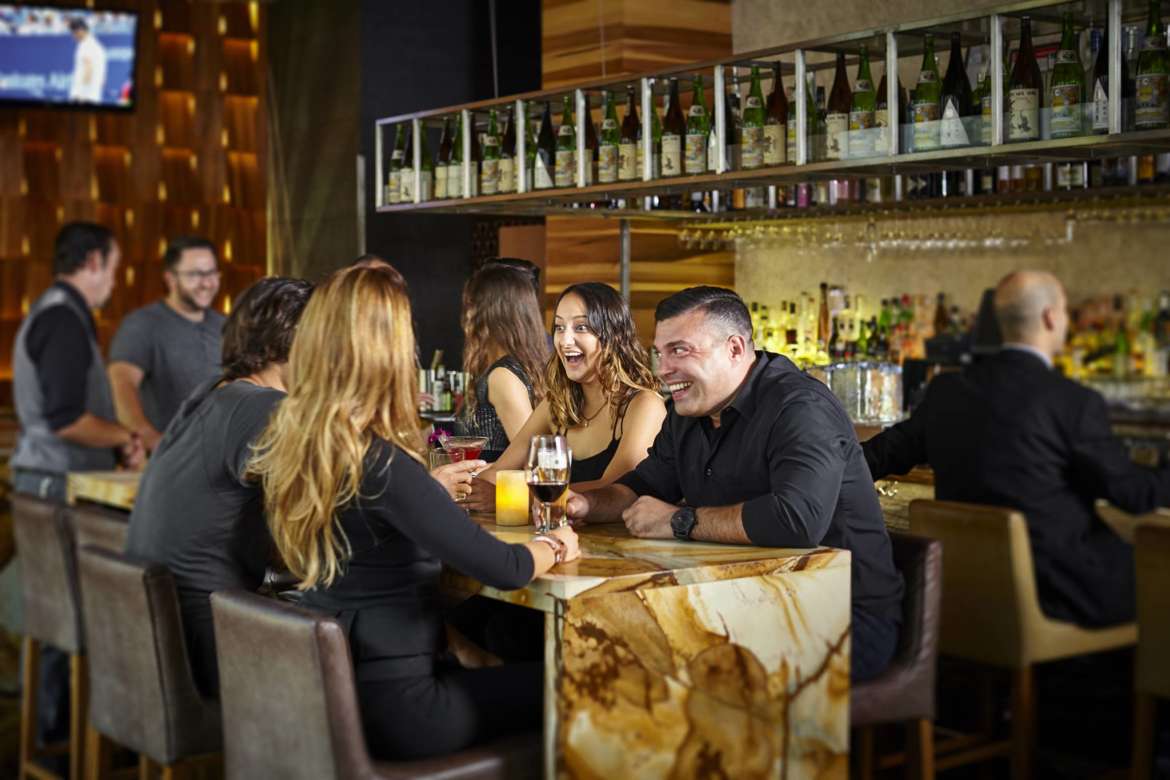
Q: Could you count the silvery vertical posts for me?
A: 11